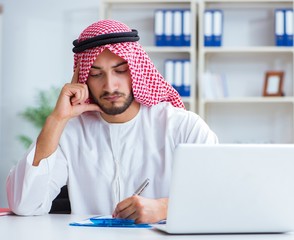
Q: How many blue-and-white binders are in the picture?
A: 11